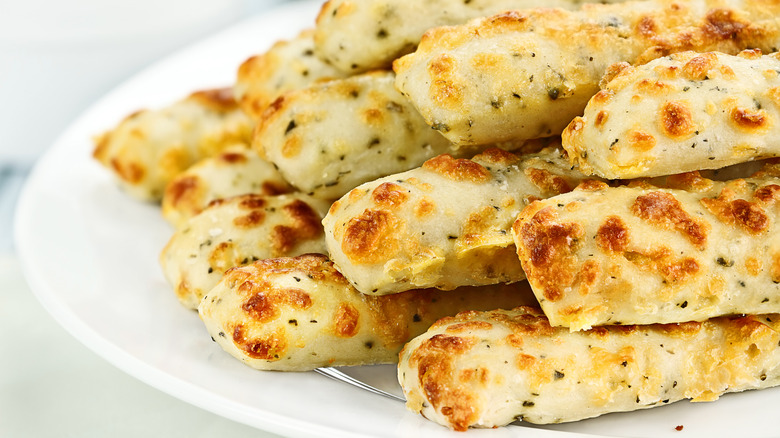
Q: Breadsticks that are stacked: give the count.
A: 12